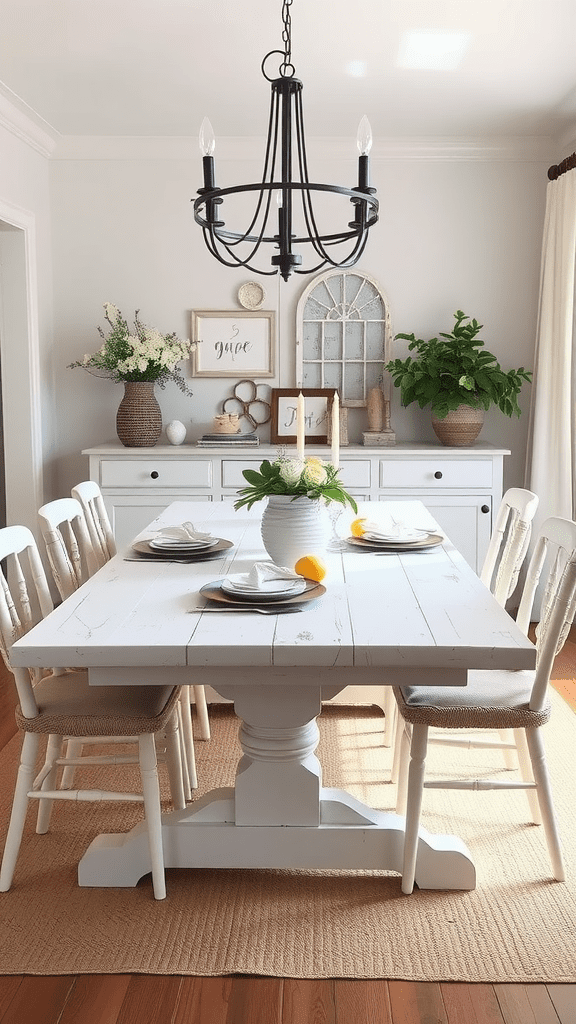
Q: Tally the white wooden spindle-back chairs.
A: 5